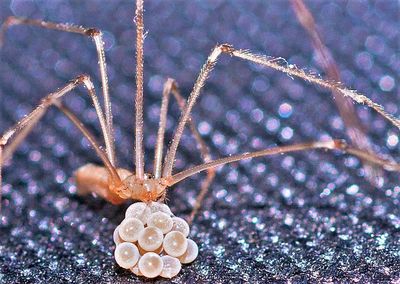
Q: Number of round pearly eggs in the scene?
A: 13